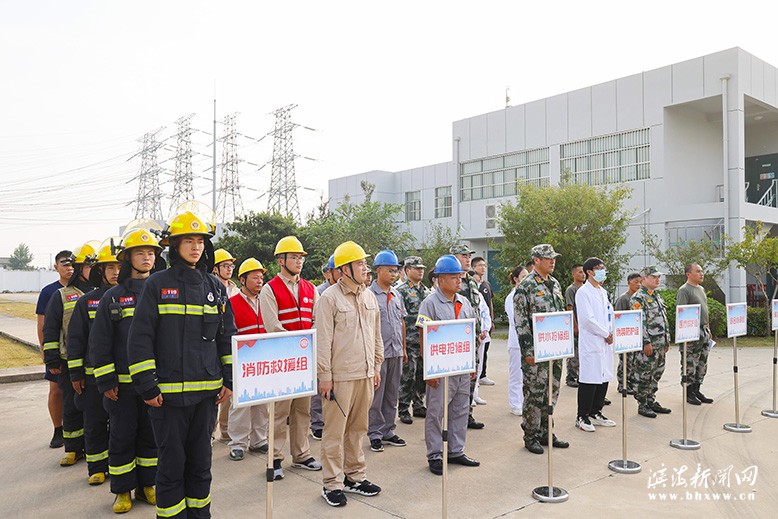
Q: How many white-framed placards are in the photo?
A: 7